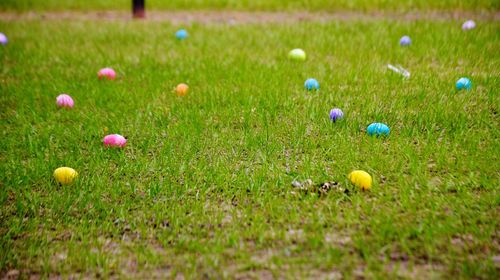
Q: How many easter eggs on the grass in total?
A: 15